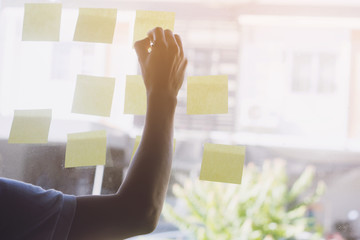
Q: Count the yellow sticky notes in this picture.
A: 10